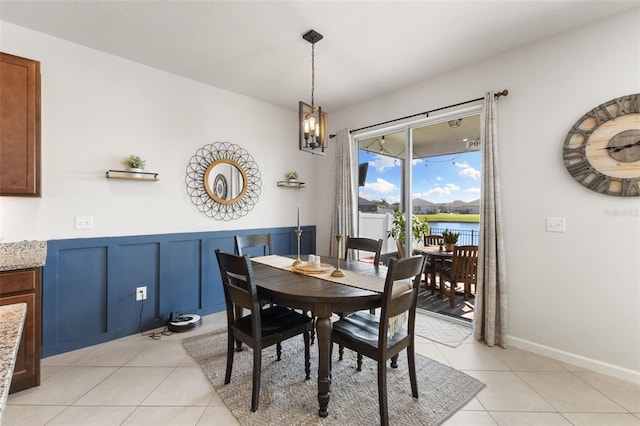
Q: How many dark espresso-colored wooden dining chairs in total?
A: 4